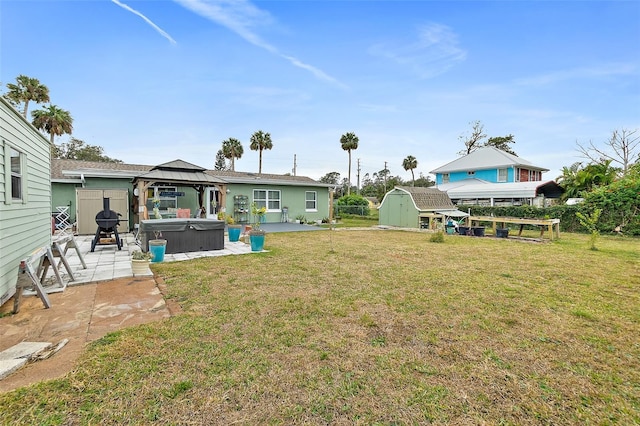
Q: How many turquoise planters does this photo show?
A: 3